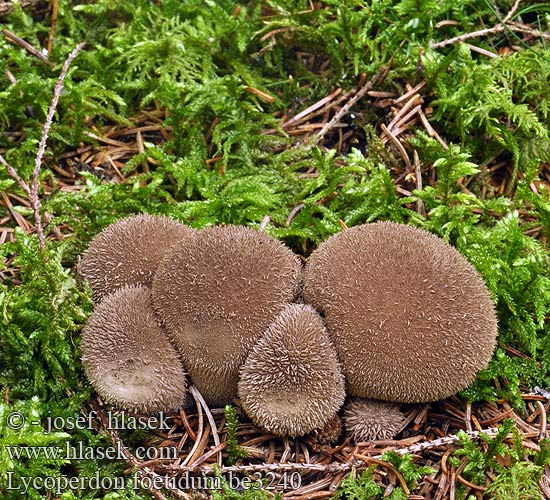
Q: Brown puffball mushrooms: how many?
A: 6